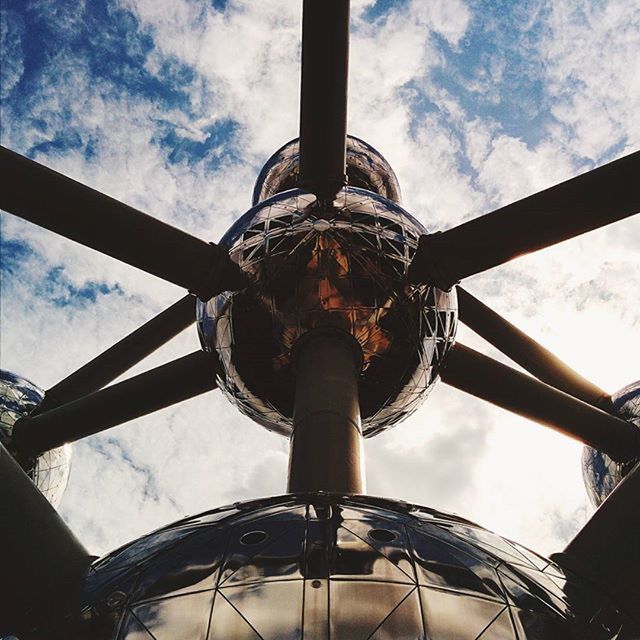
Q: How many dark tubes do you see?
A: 10